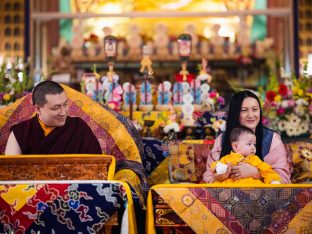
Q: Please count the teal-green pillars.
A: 2